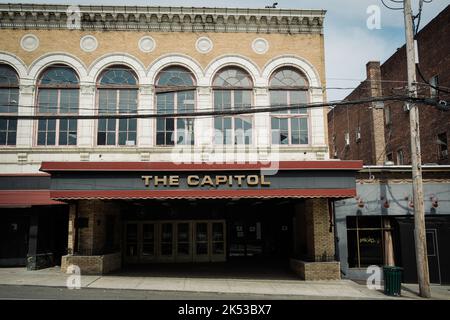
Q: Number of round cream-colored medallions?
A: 5